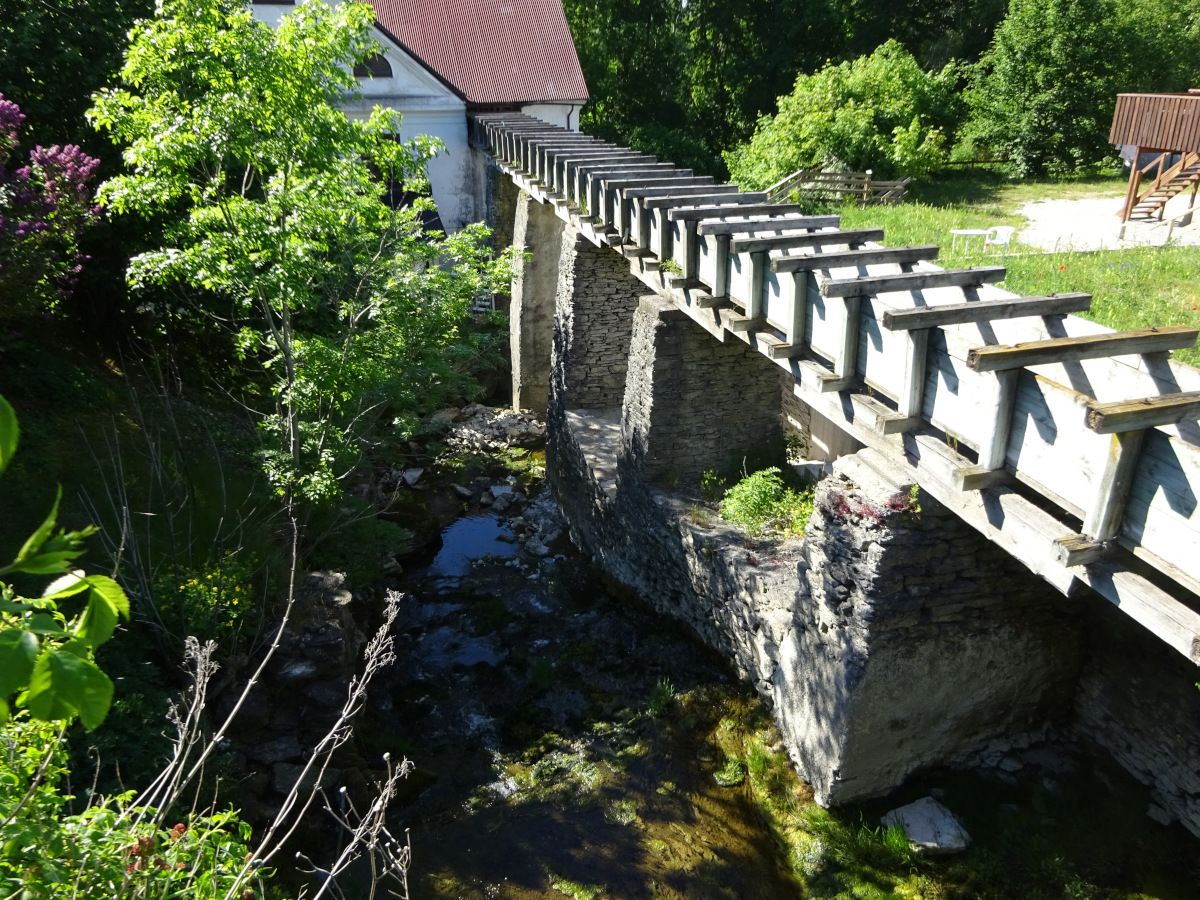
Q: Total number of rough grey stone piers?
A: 4